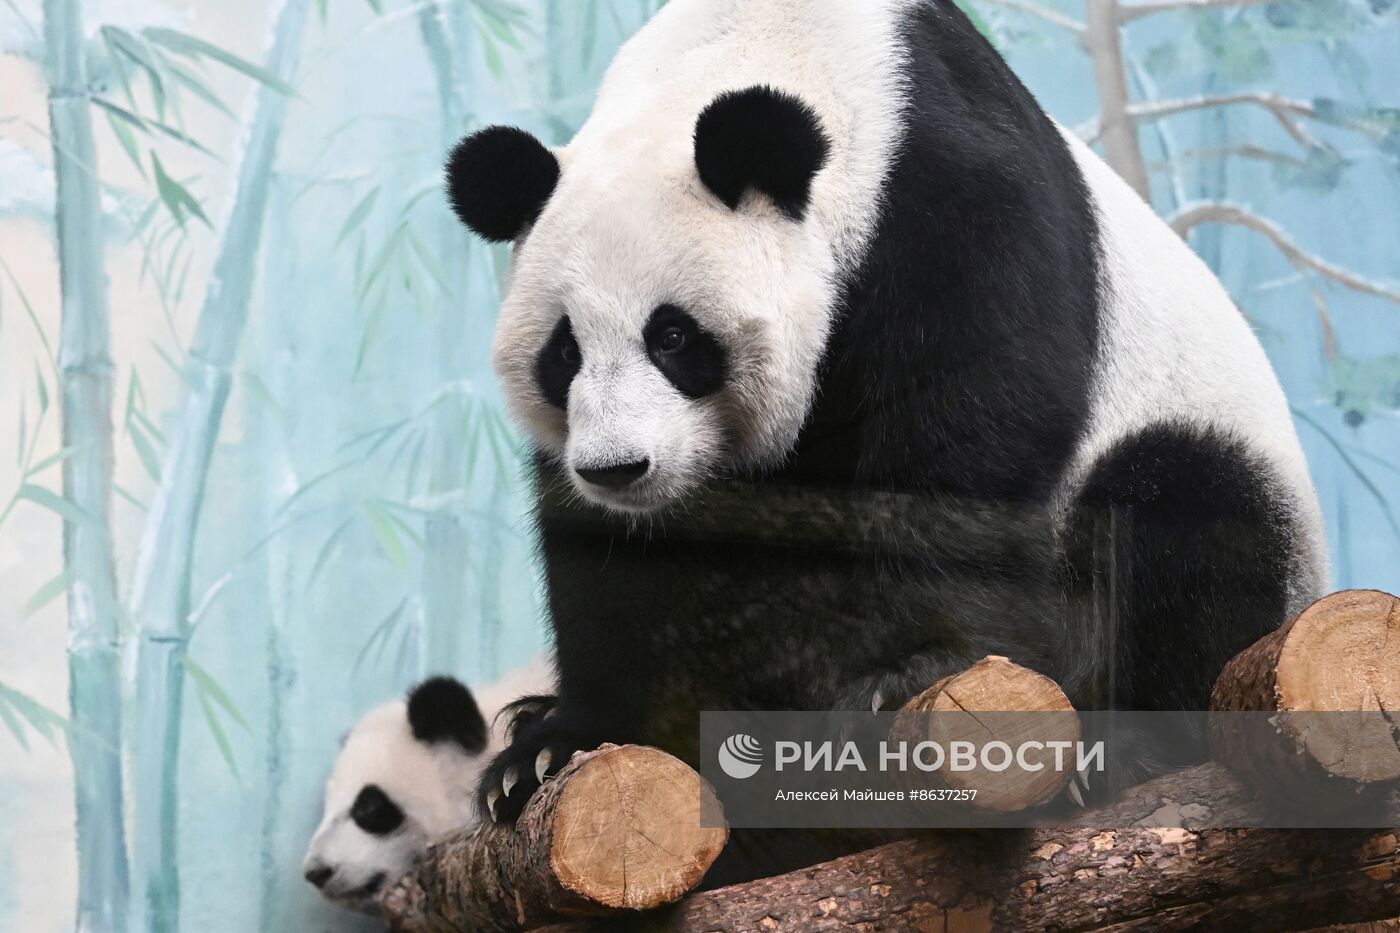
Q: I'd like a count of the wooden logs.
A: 4